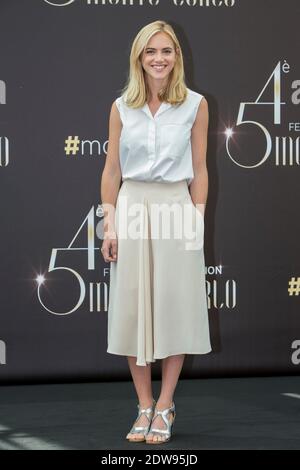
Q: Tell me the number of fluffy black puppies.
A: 0